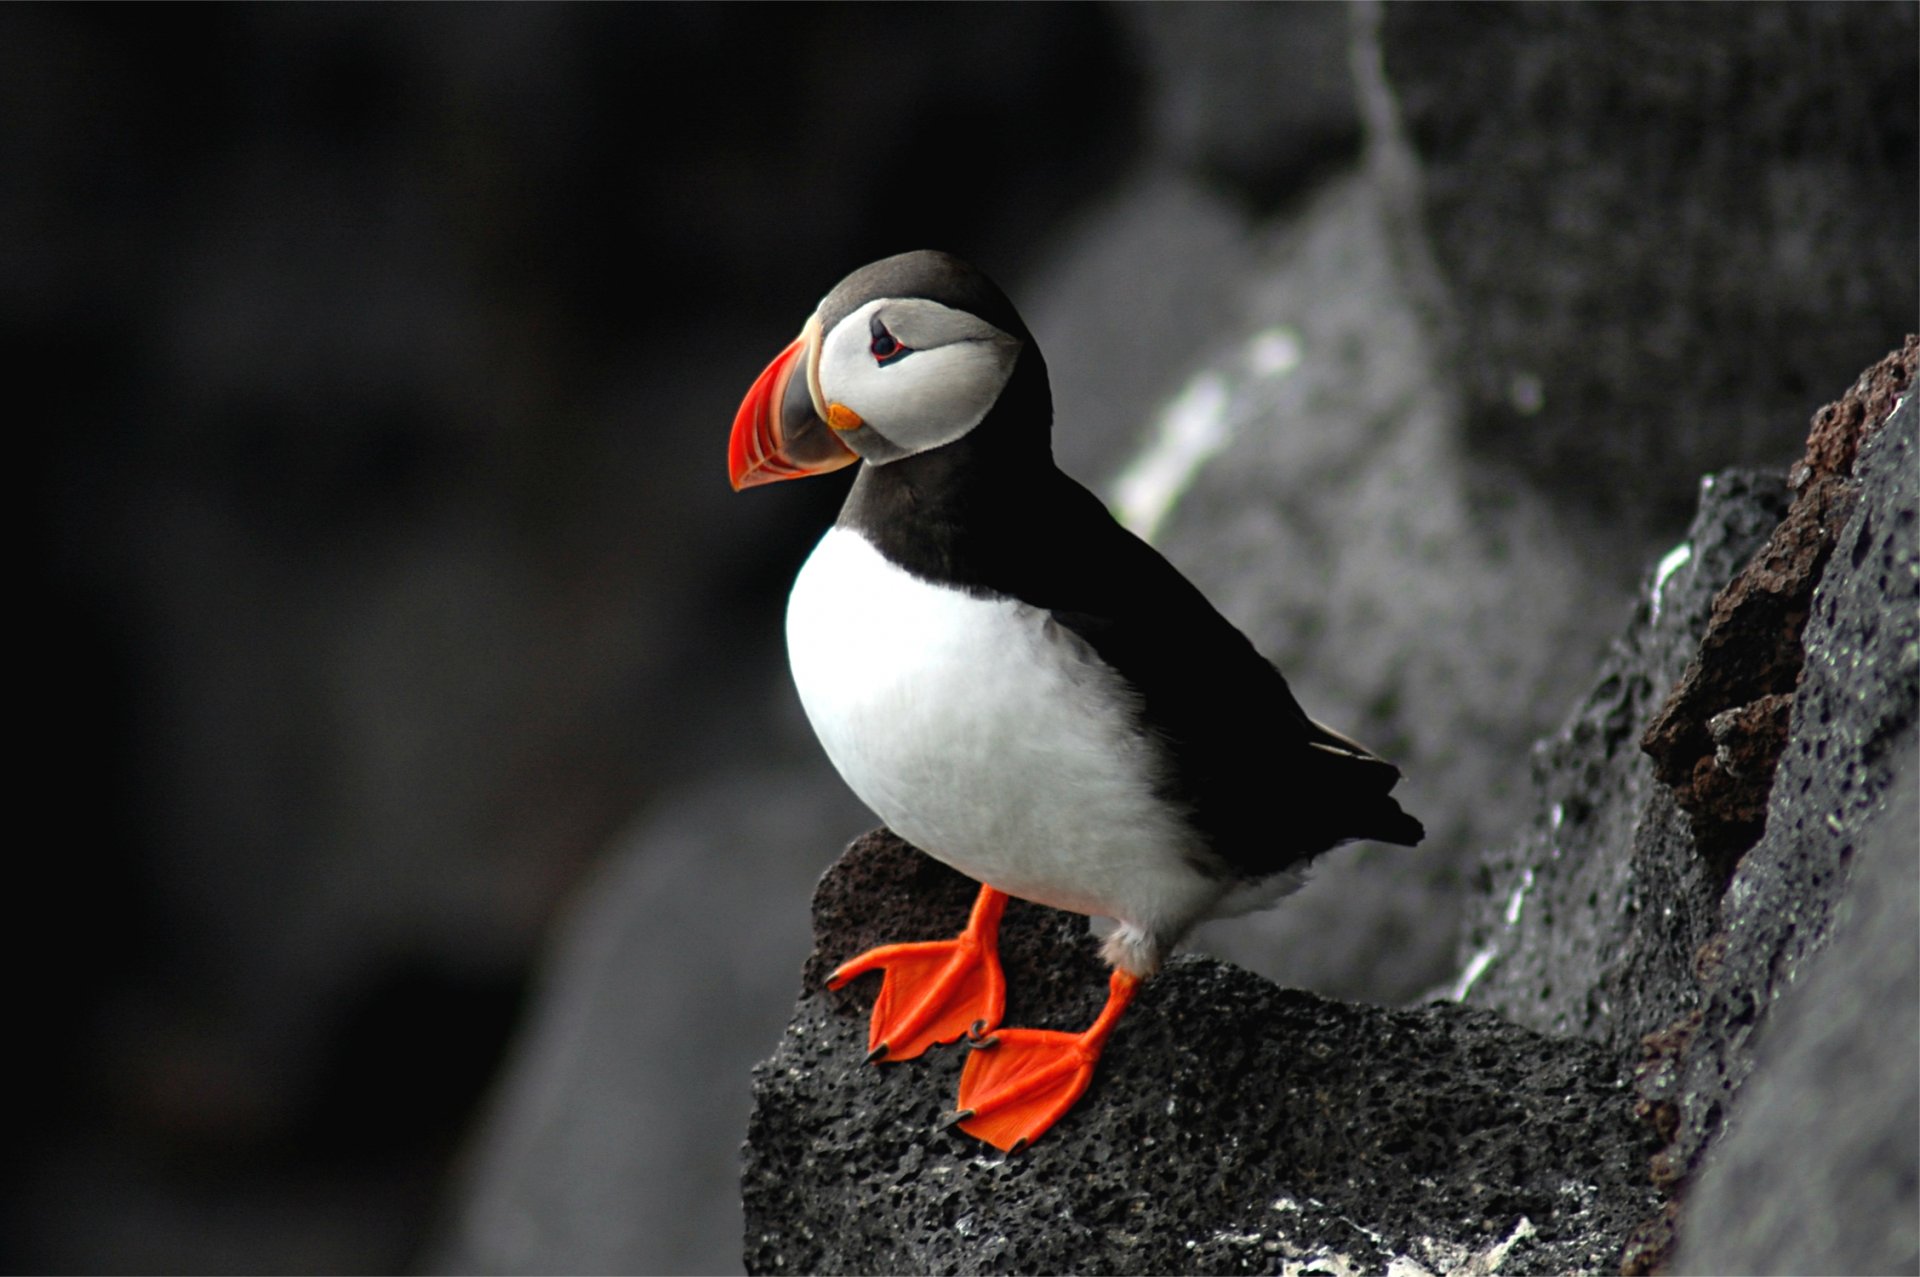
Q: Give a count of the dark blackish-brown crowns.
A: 1